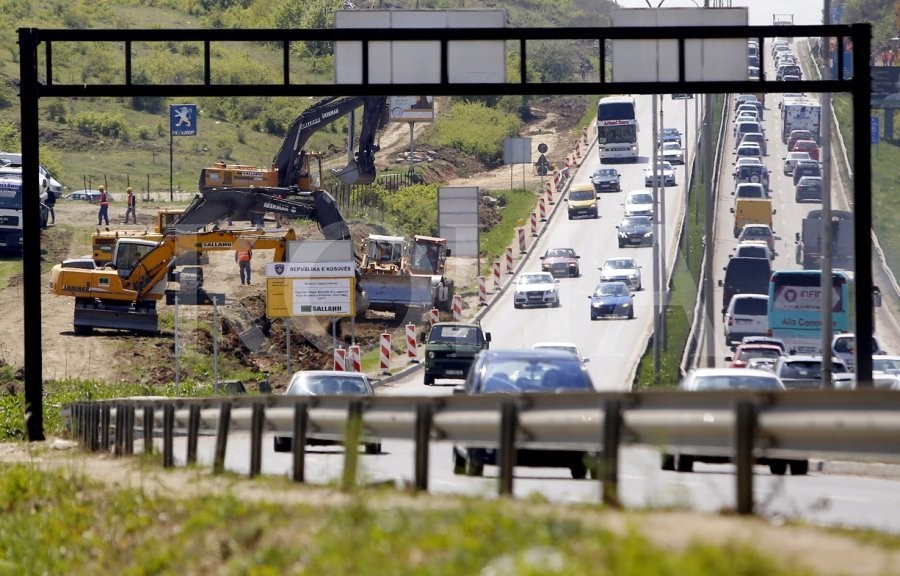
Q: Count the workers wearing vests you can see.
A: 3